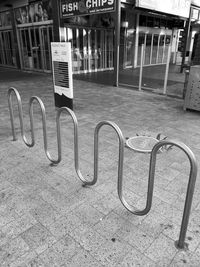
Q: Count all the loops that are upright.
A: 5